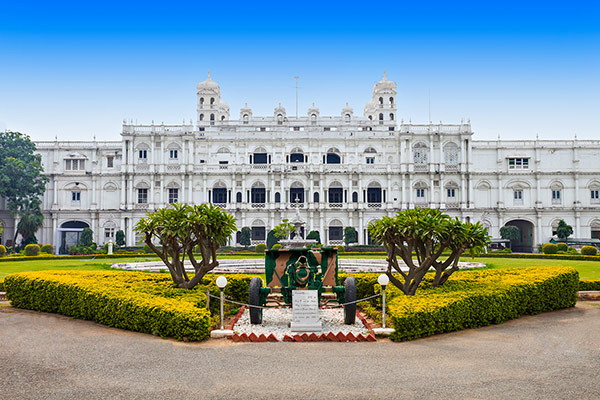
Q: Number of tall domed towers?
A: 2